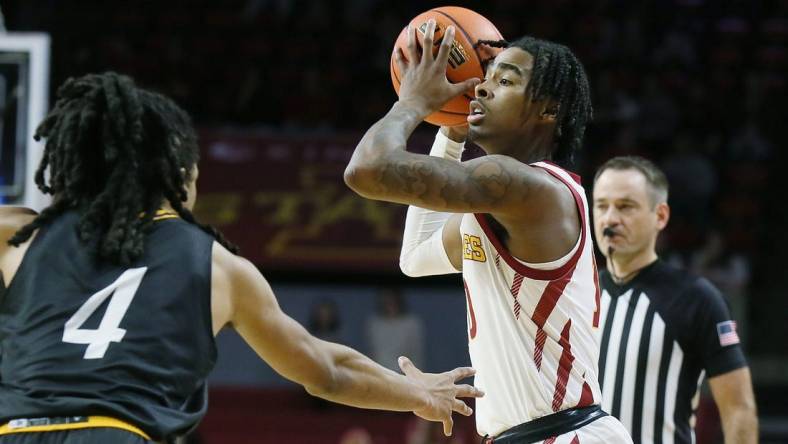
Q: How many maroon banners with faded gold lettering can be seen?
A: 1